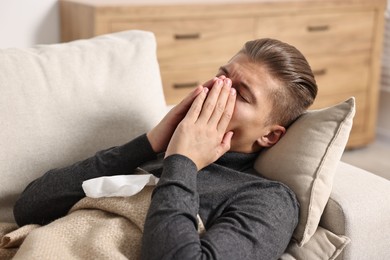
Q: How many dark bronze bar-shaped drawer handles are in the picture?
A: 4